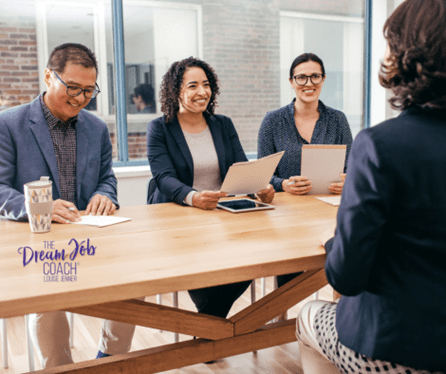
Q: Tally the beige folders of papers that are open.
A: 2